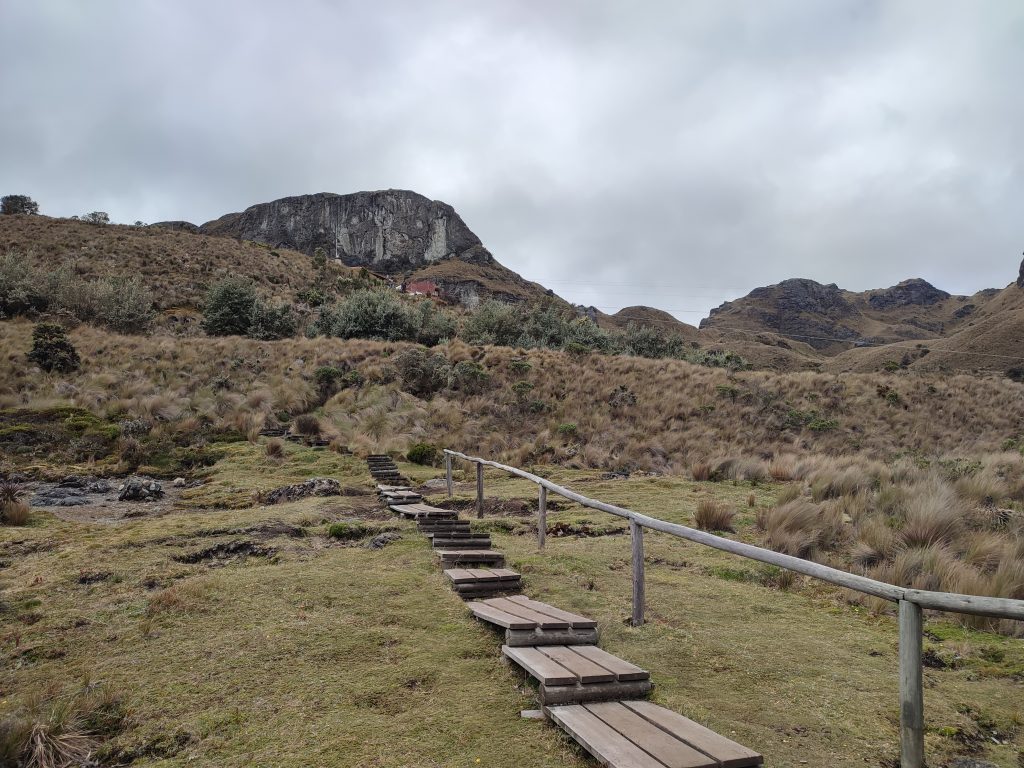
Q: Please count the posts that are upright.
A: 5